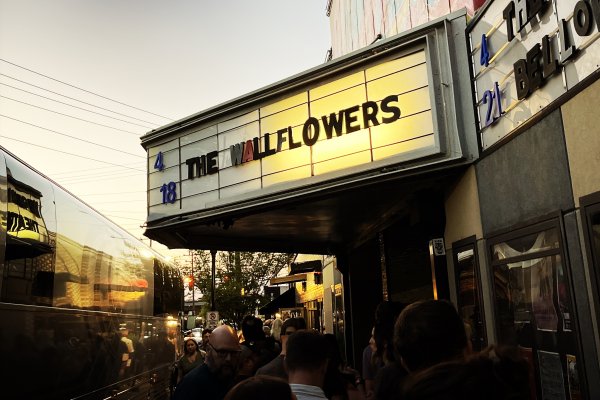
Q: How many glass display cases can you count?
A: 3